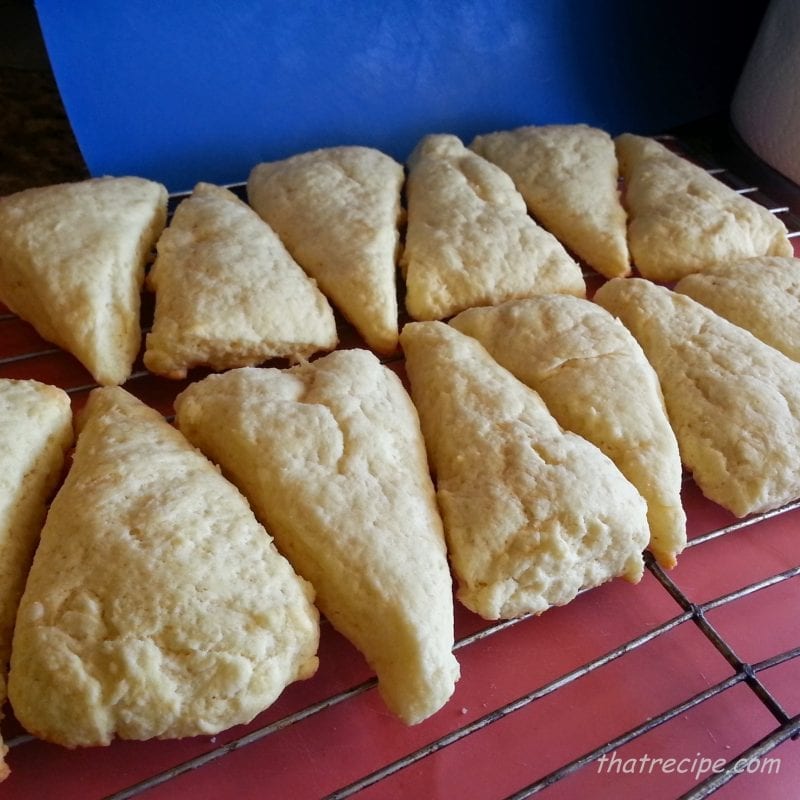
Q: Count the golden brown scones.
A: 13